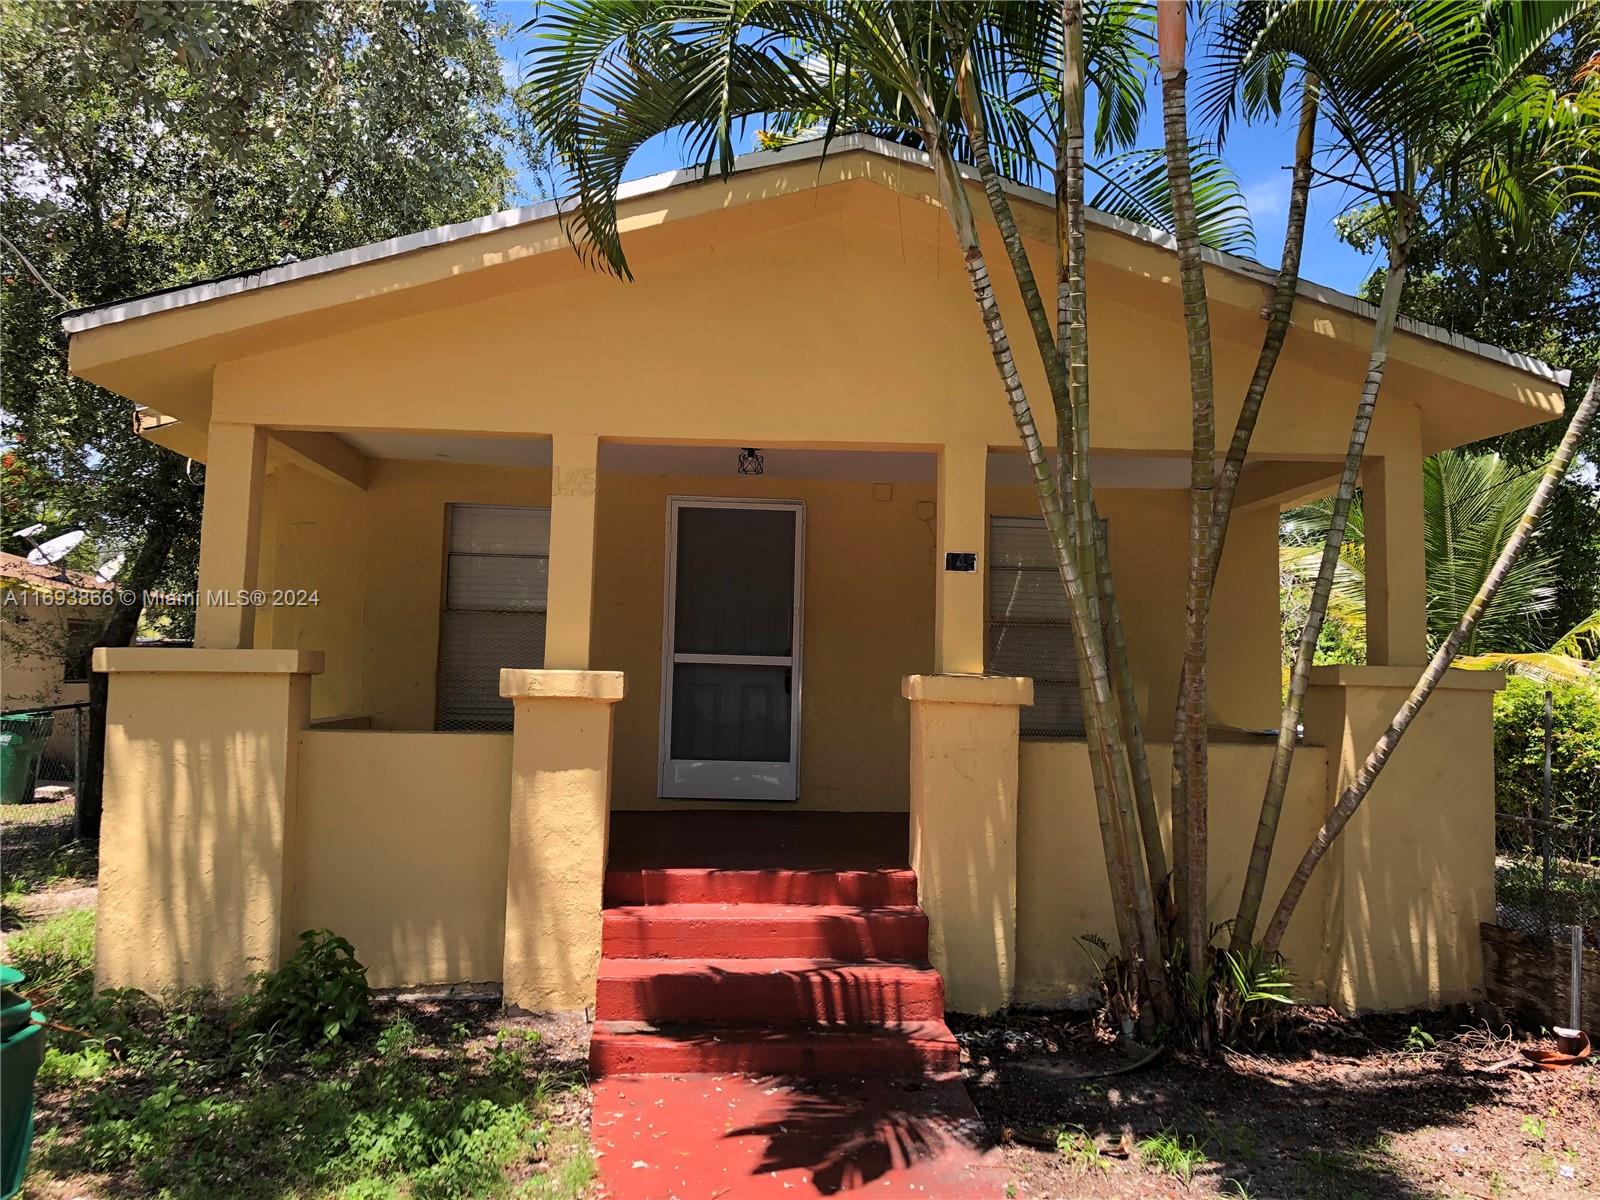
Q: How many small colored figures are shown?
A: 0